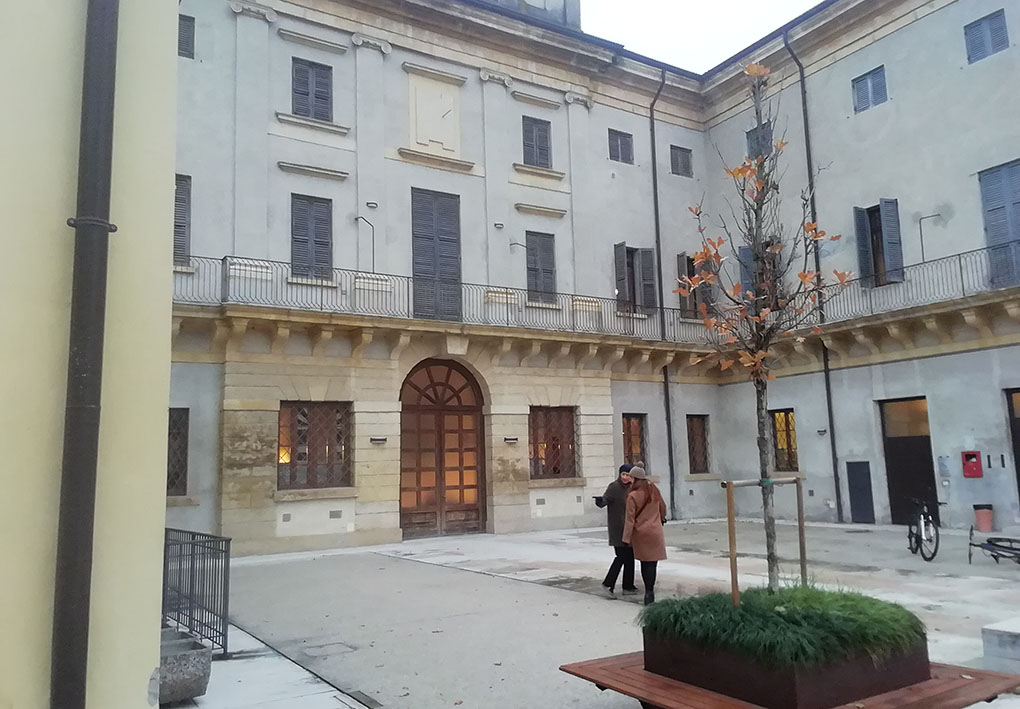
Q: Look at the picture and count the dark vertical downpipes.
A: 3